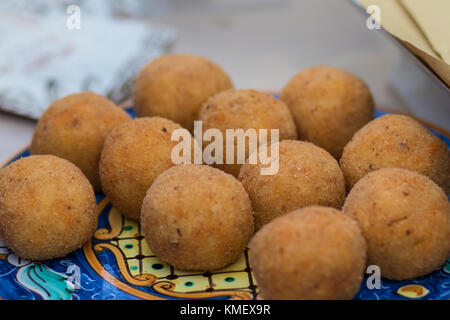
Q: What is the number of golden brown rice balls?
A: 11